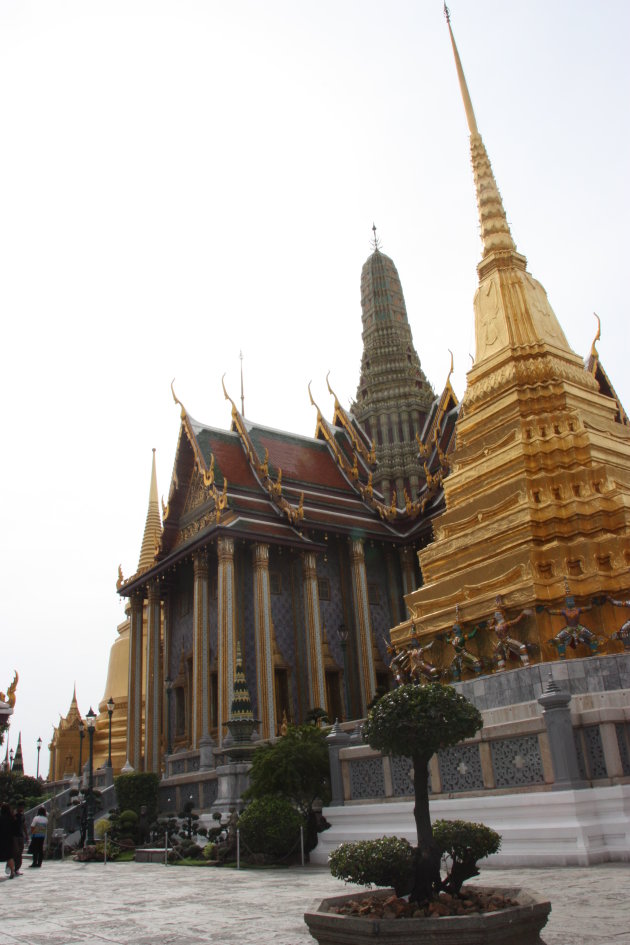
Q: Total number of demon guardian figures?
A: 6